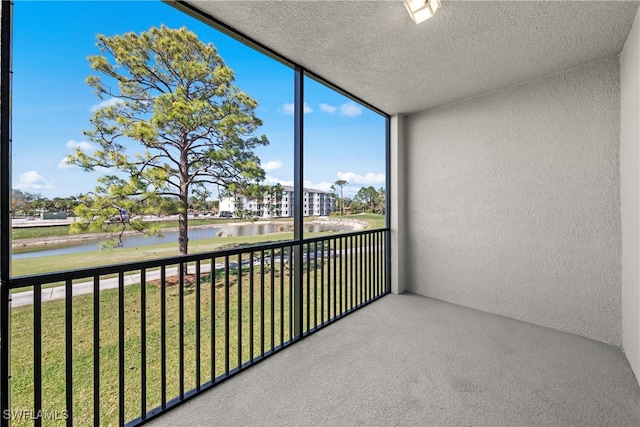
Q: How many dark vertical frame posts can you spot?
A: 3